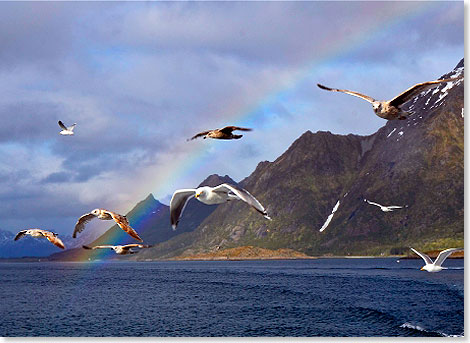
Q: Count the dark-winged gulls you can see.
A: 5